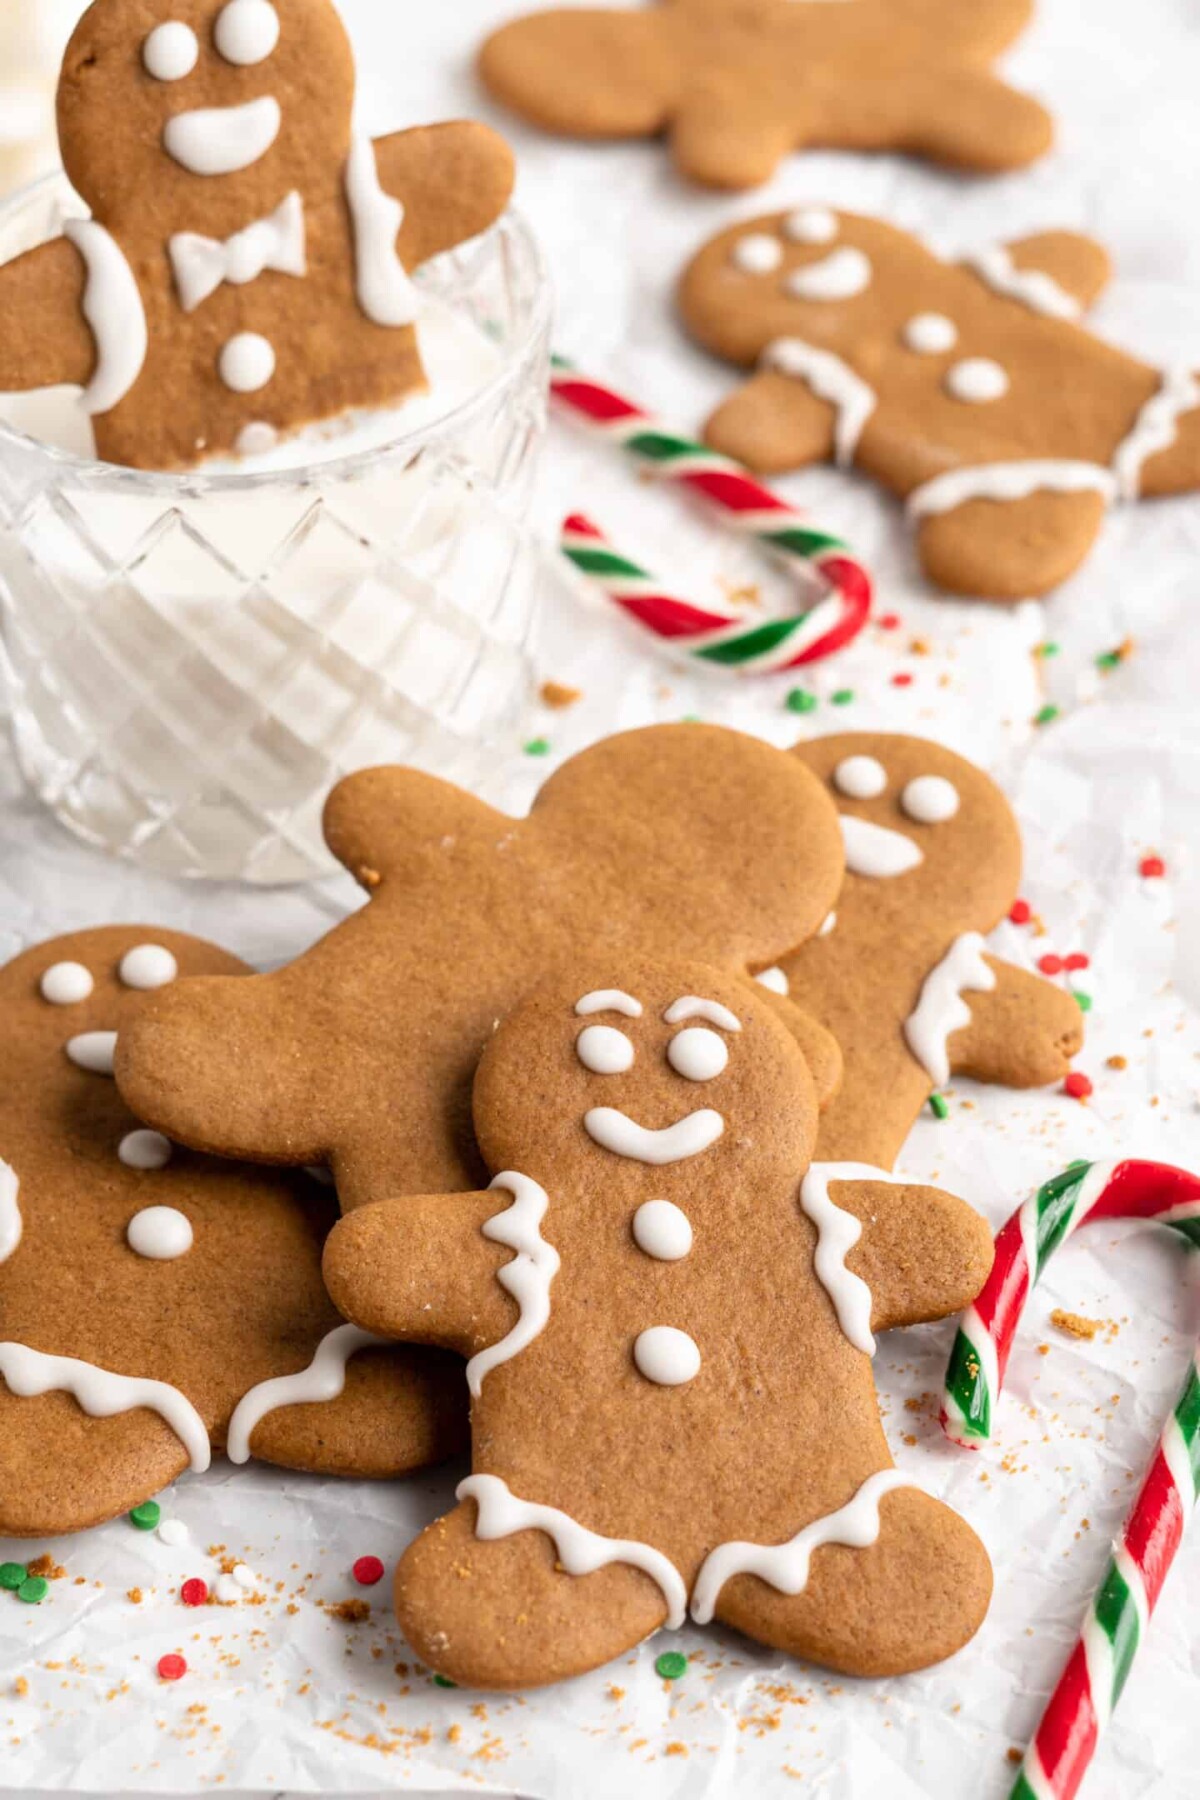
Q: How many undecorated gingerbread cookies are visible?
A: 2